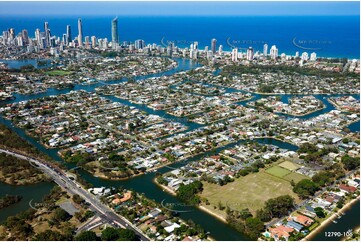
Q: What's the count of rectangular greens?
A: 3